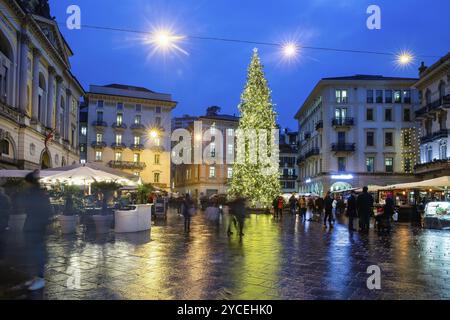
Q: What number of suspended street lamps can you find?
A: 3